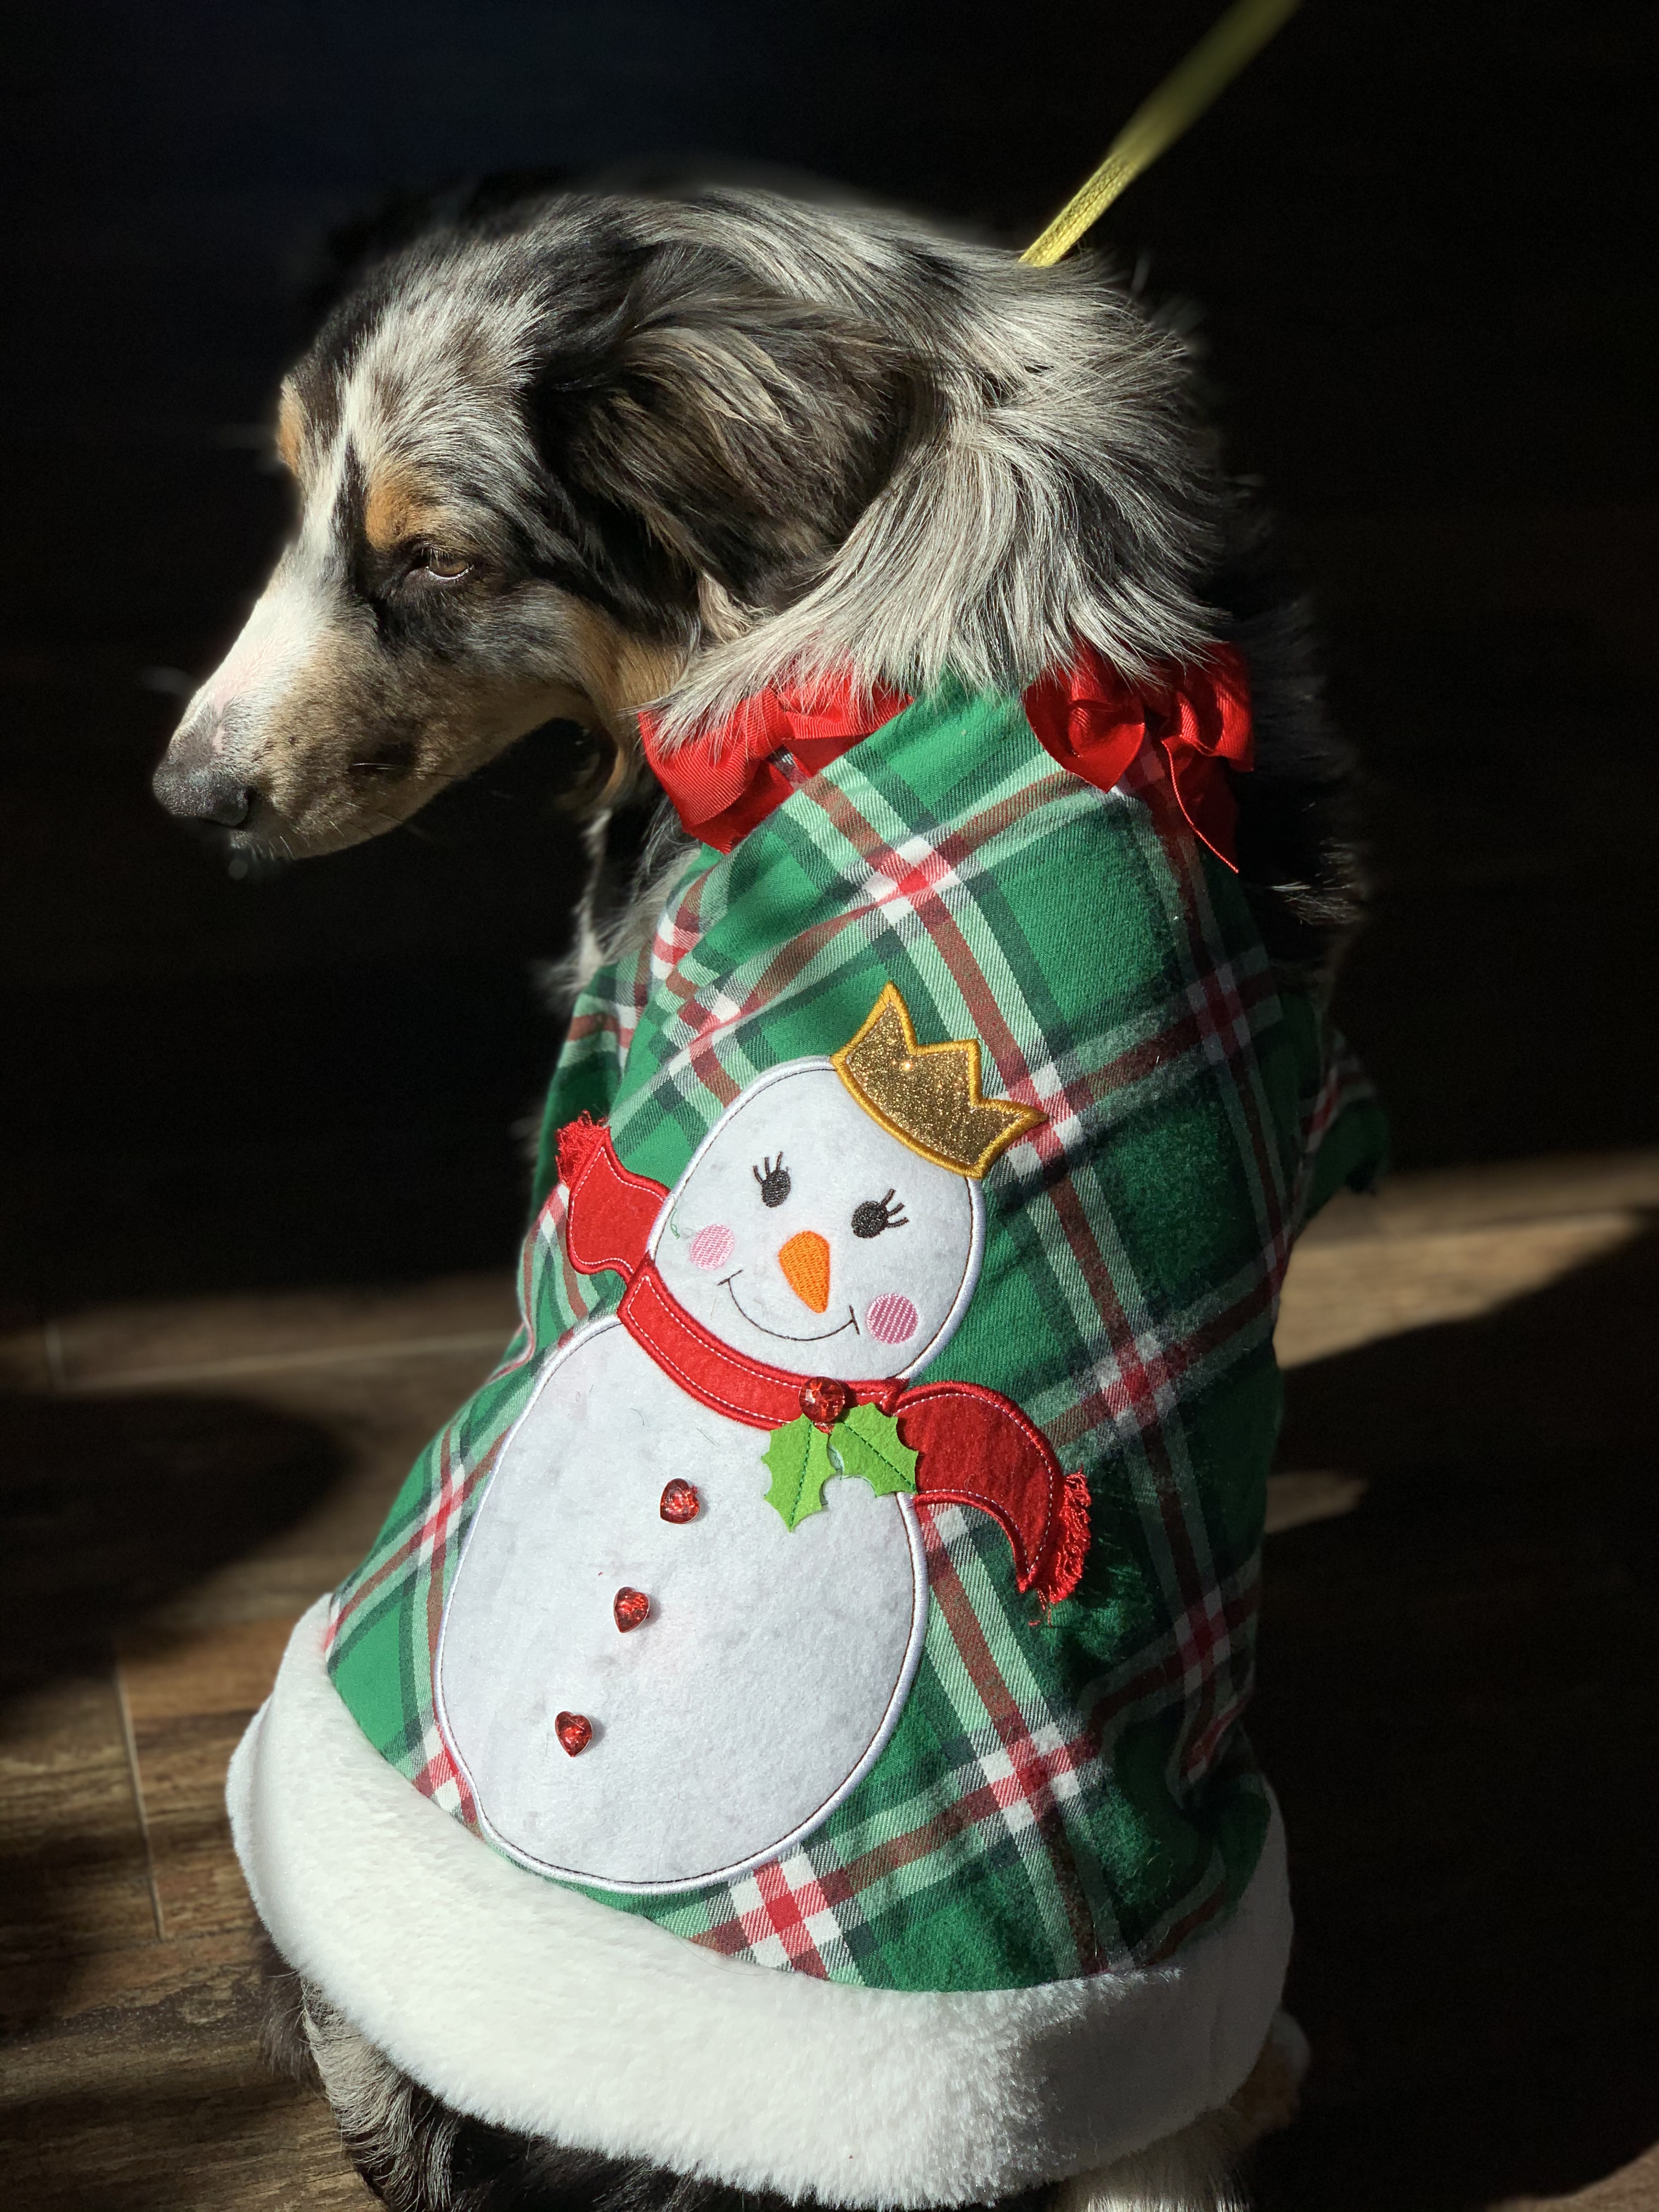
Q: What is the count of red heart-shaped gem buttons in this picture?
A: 3